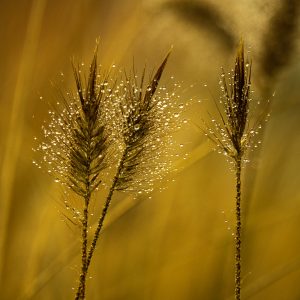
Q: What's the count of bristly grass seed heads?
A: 3